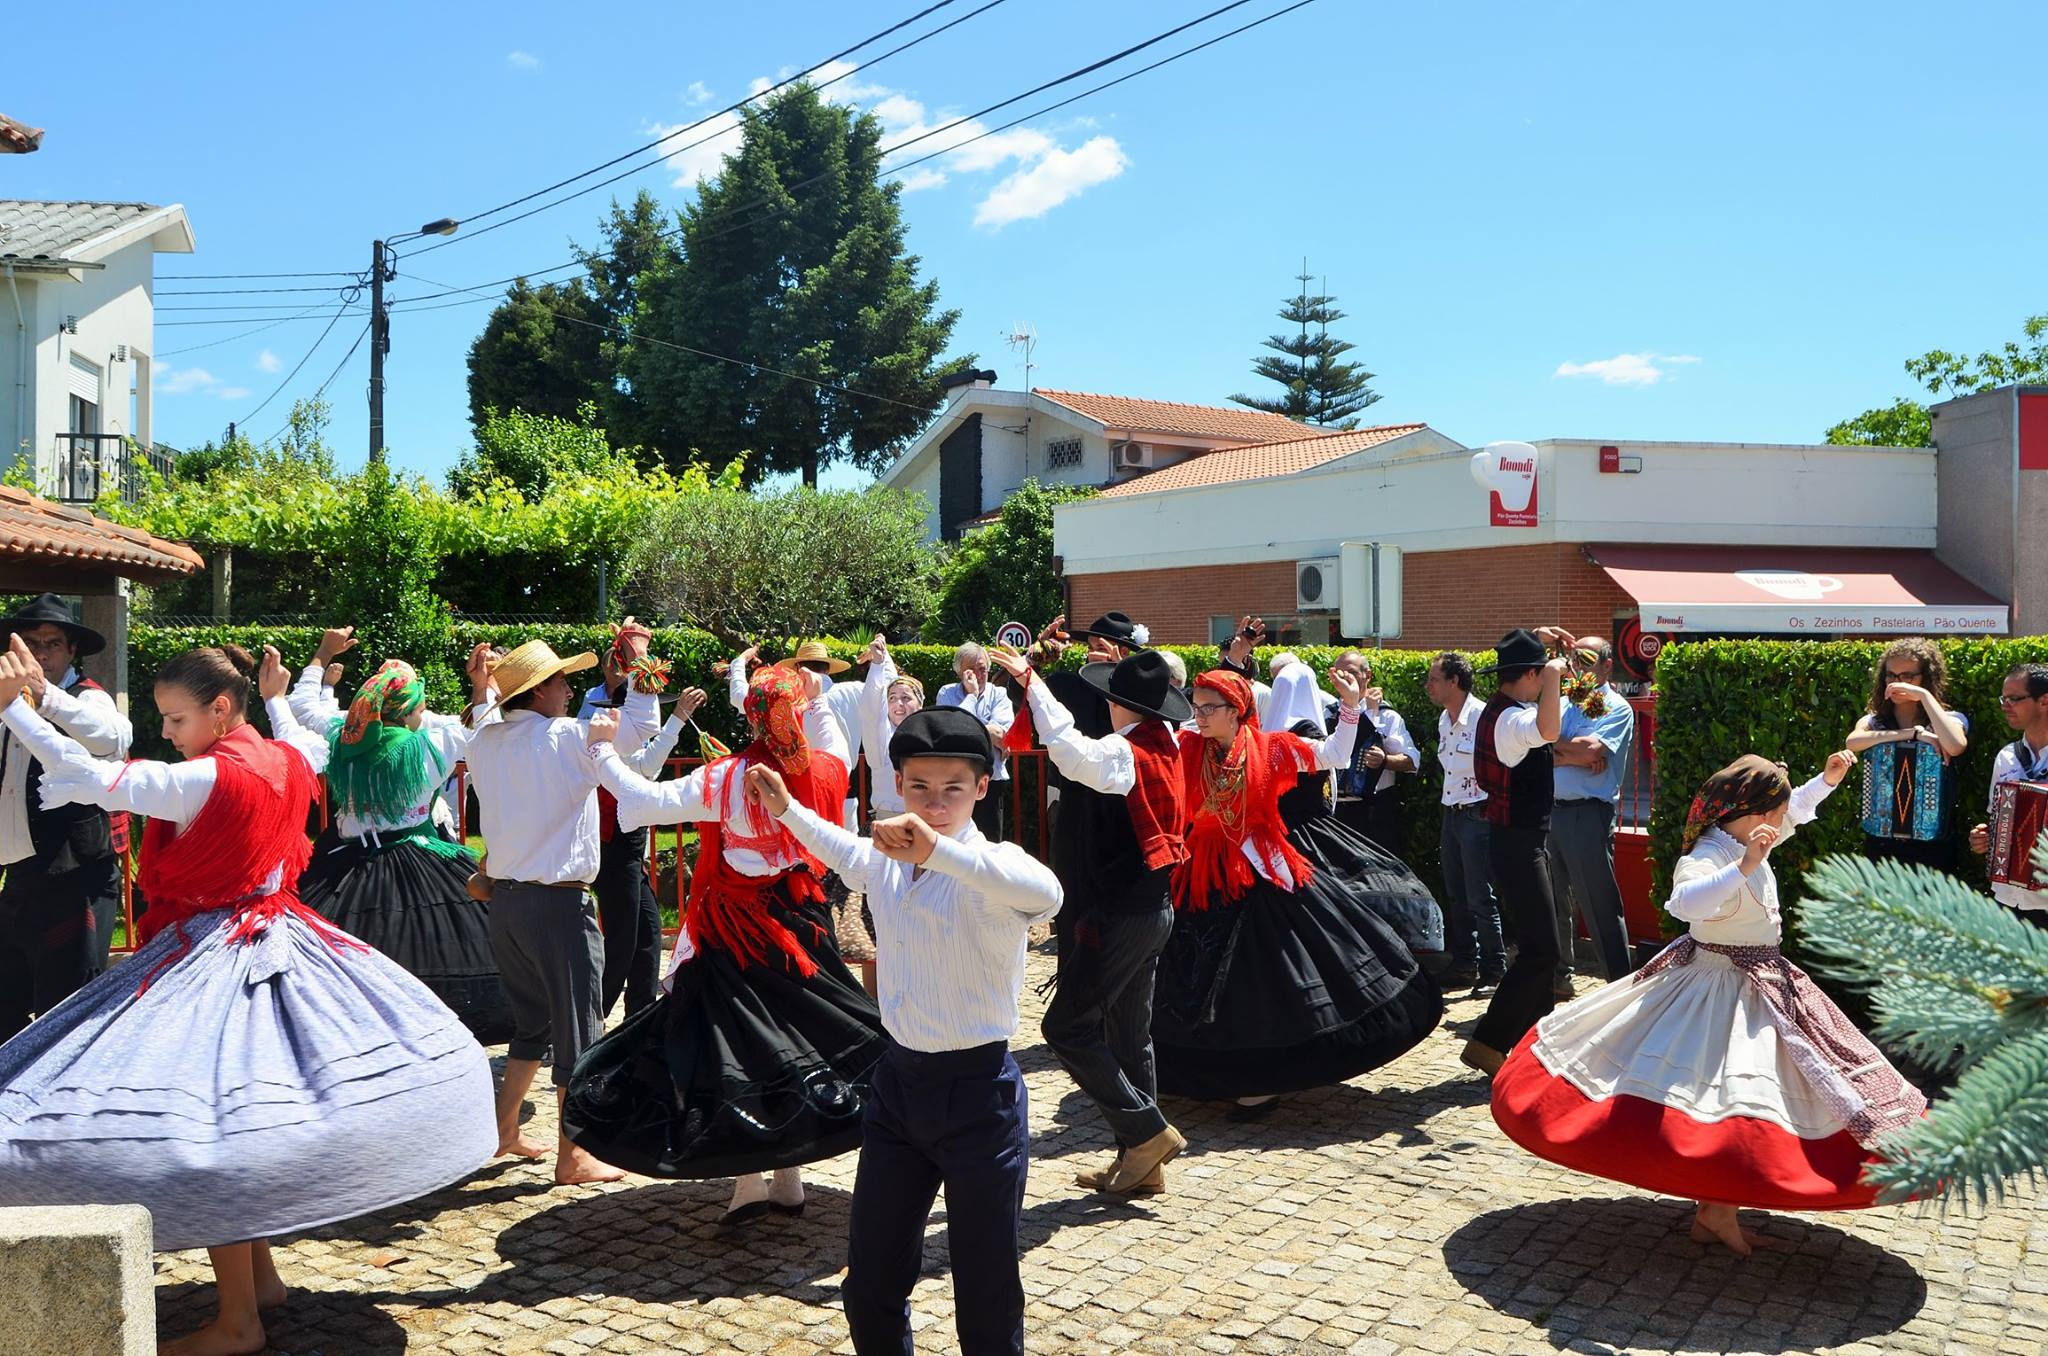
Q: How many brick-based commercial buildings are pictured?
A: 1